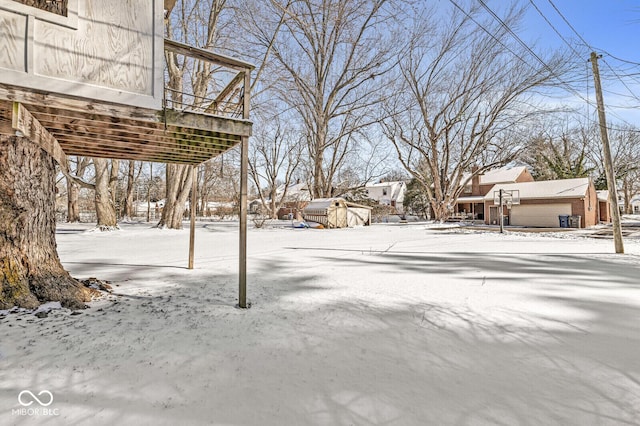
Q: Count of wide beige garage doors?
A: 1